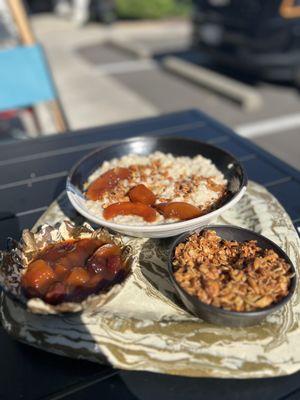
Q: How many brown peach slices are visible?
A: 4